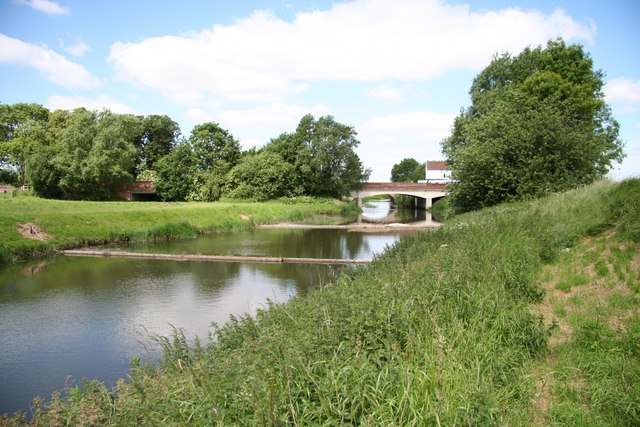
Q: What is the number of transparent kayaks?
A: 0